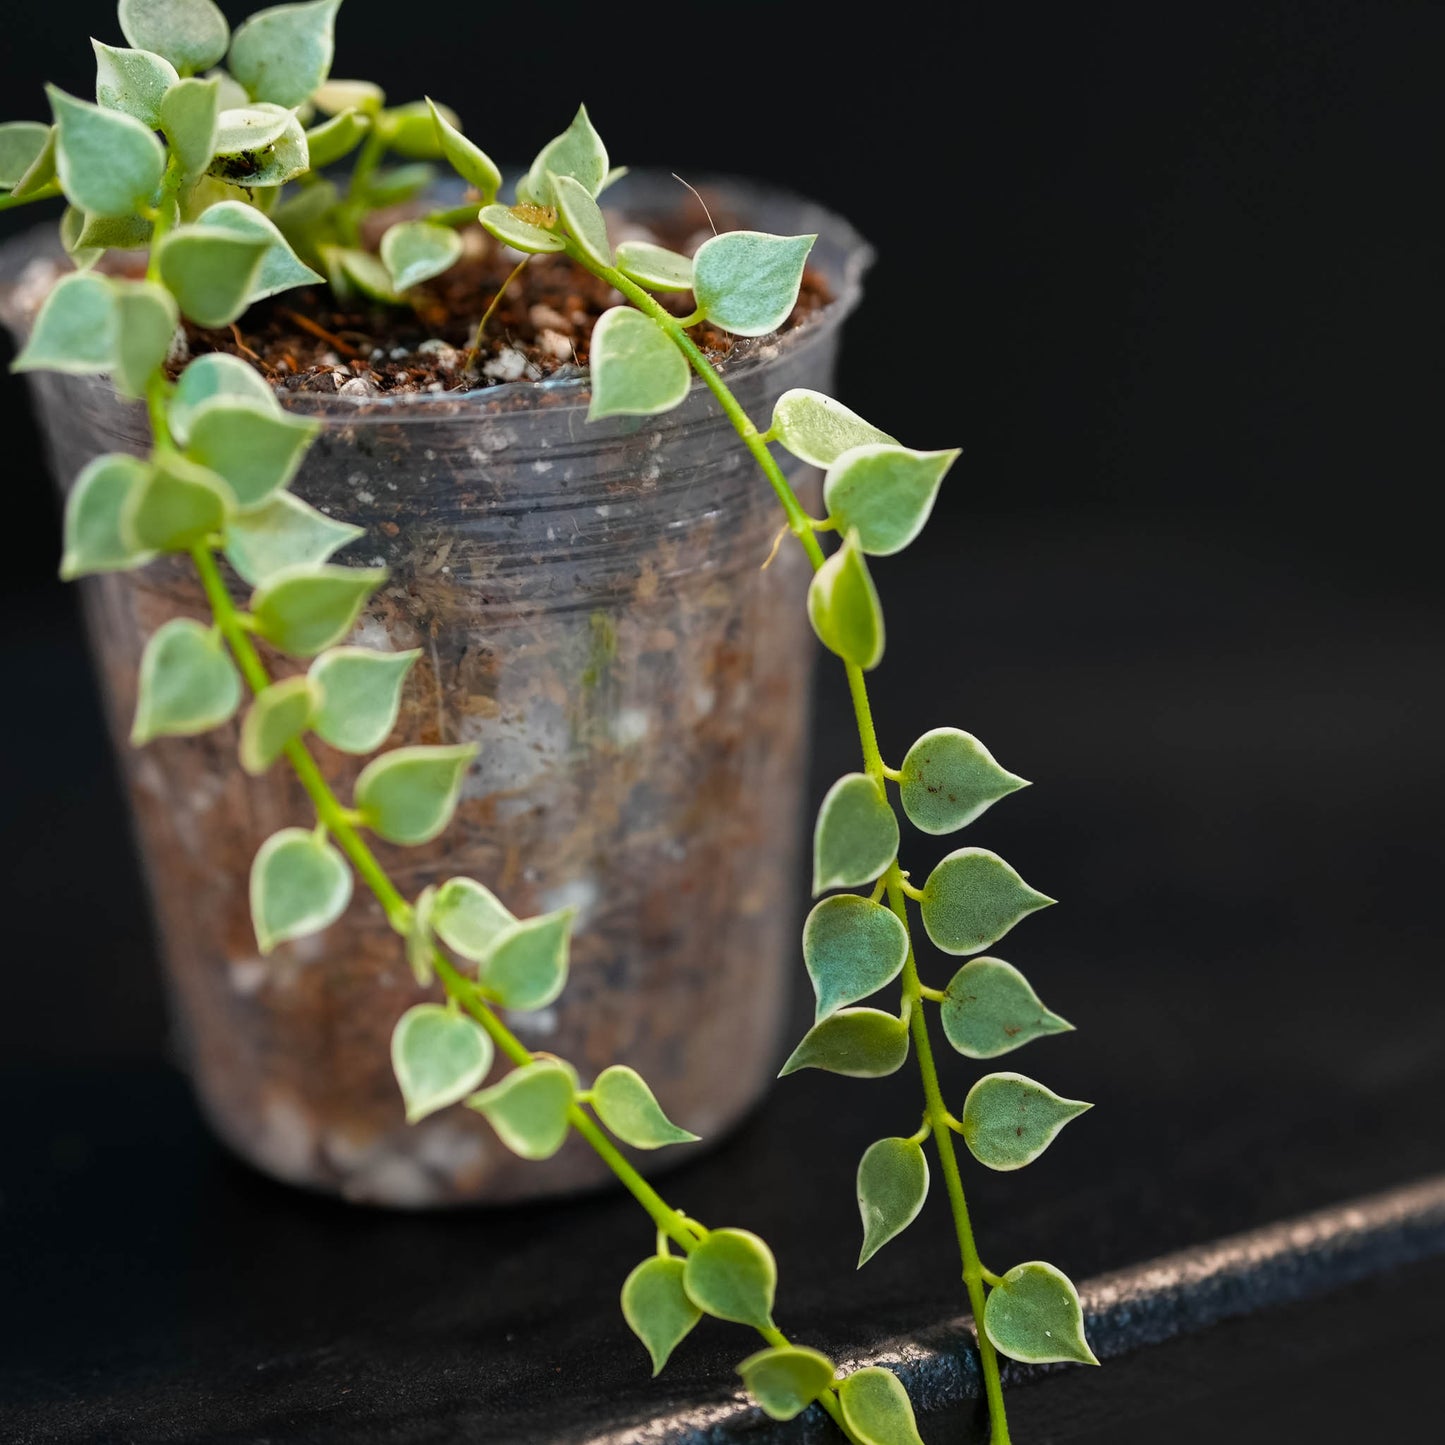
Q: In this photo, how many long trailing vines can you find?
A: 2